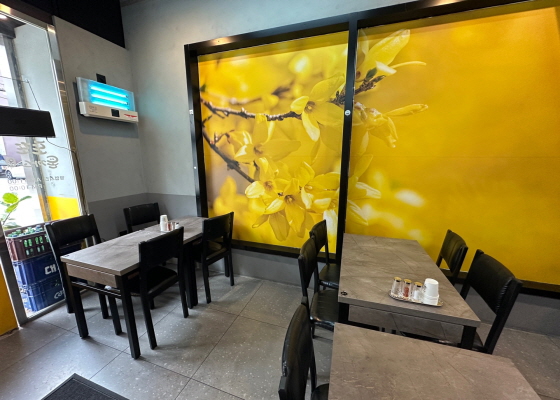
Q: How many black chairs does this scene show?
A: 9